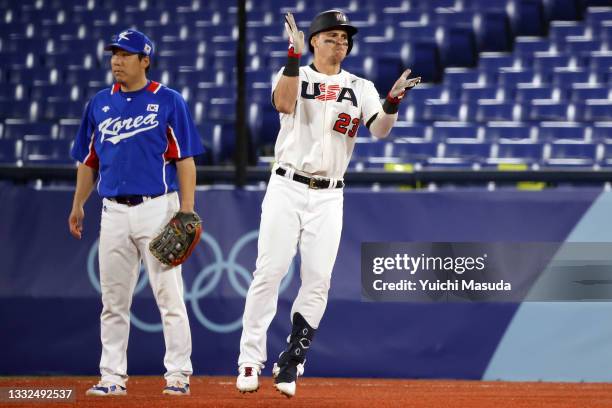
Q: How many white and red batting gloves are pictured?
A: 2